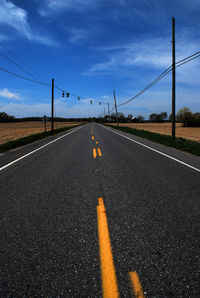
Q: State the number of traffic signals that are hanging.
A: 5